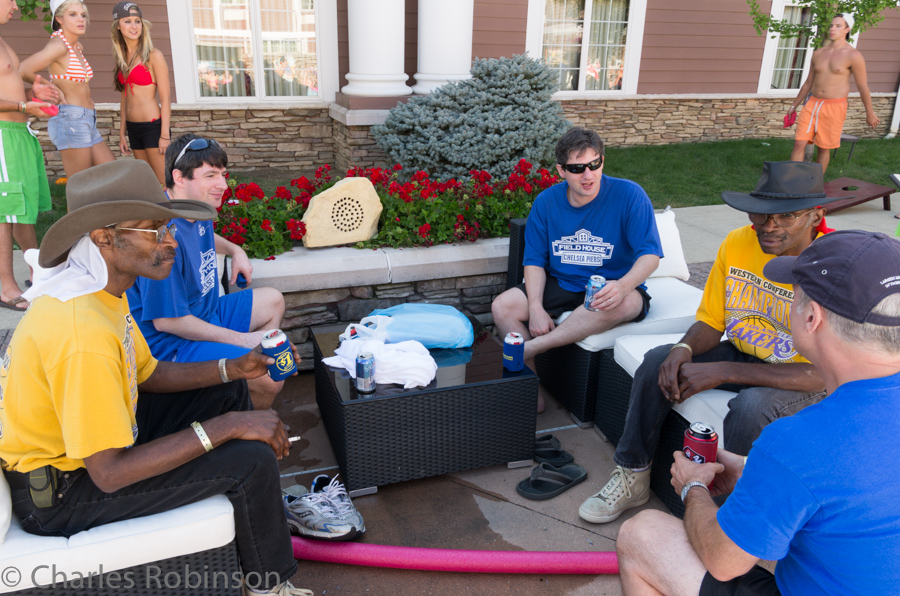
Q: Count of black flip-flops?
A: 2